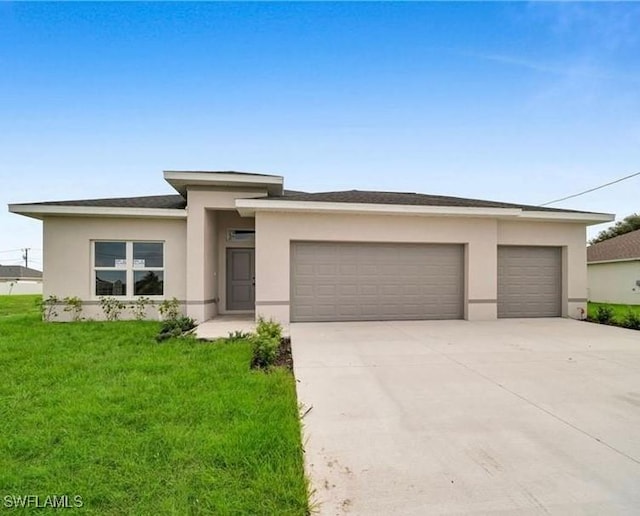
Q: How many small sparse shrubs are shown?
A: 5